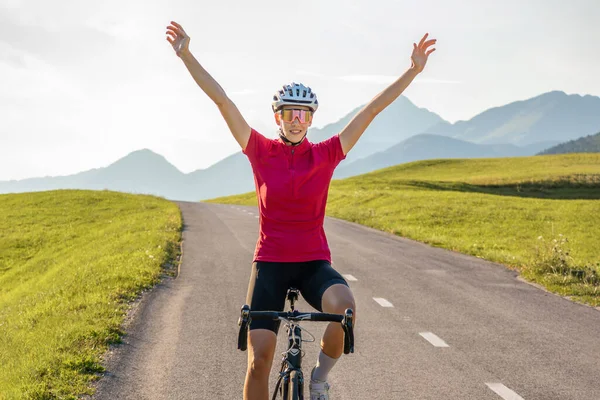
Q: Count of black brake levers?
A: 2